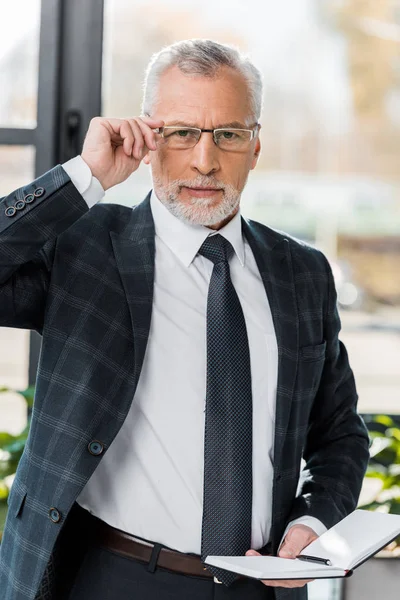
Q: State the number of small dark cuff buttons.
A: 4